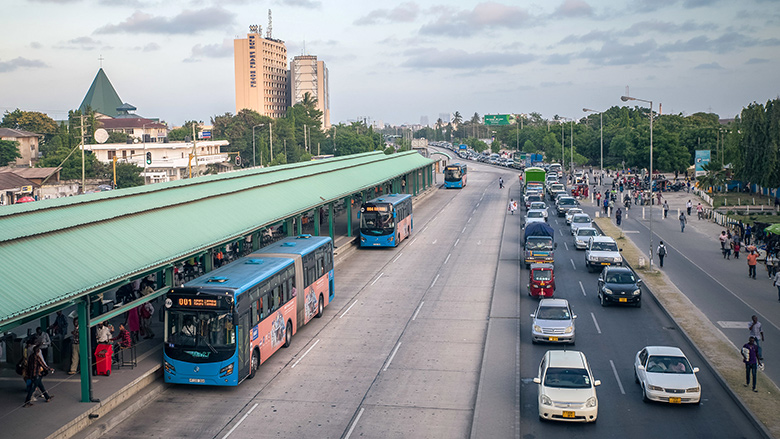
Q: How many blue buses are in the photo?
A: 3